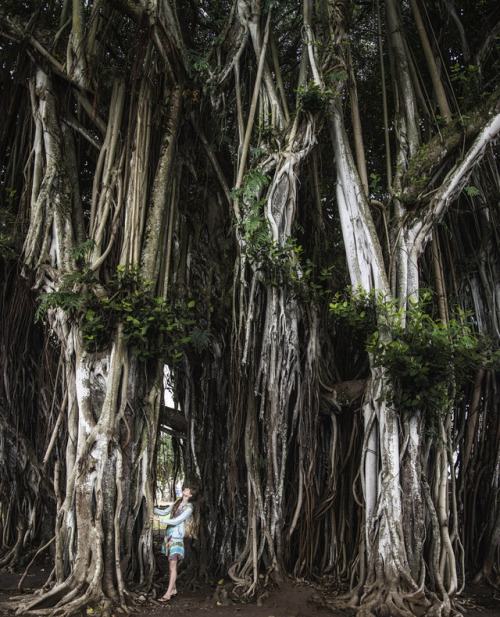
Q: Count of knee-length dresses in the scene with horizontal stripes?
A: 1